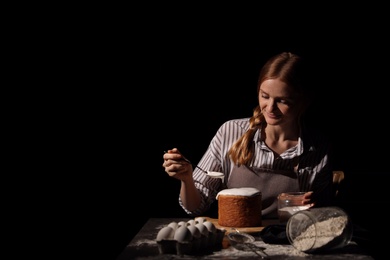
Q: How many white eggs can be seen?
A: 9